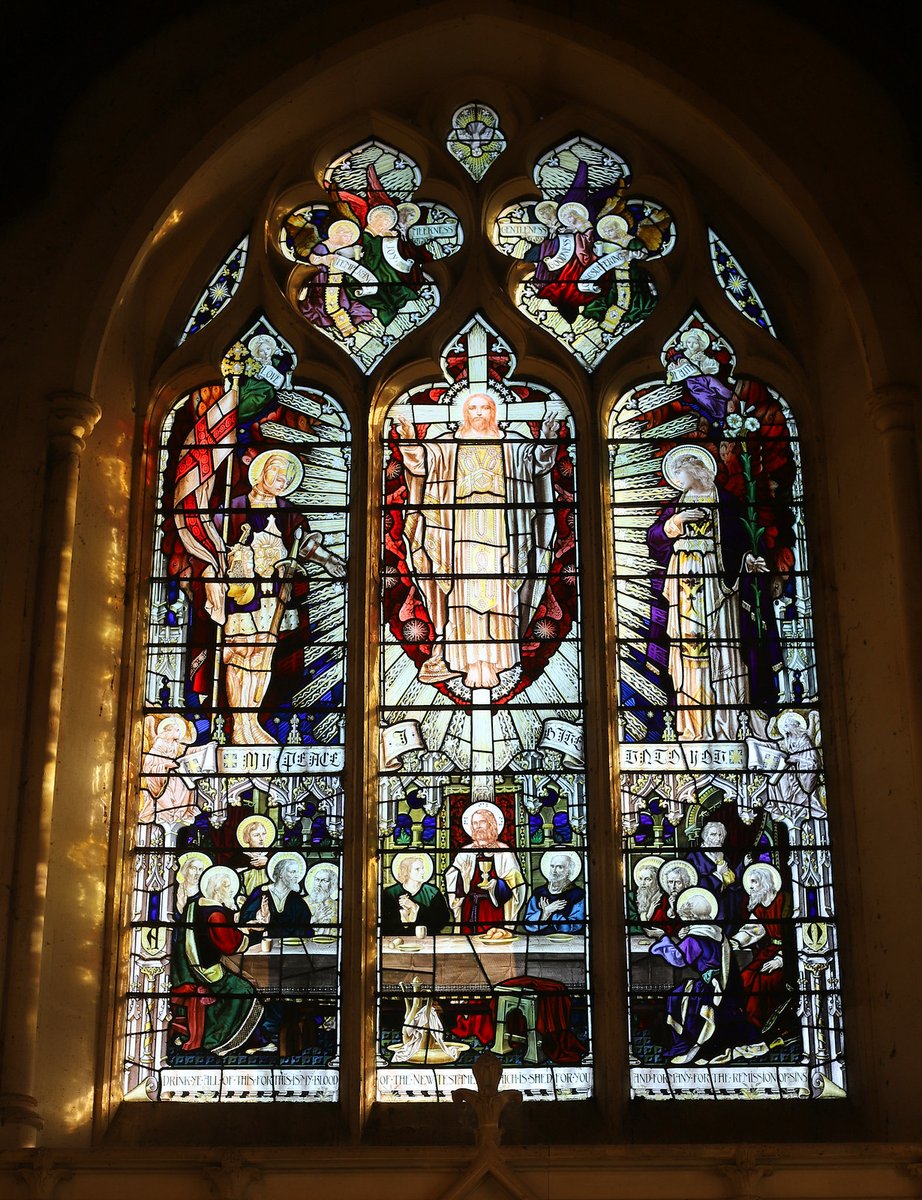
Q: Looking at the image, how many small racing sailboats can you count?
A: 0